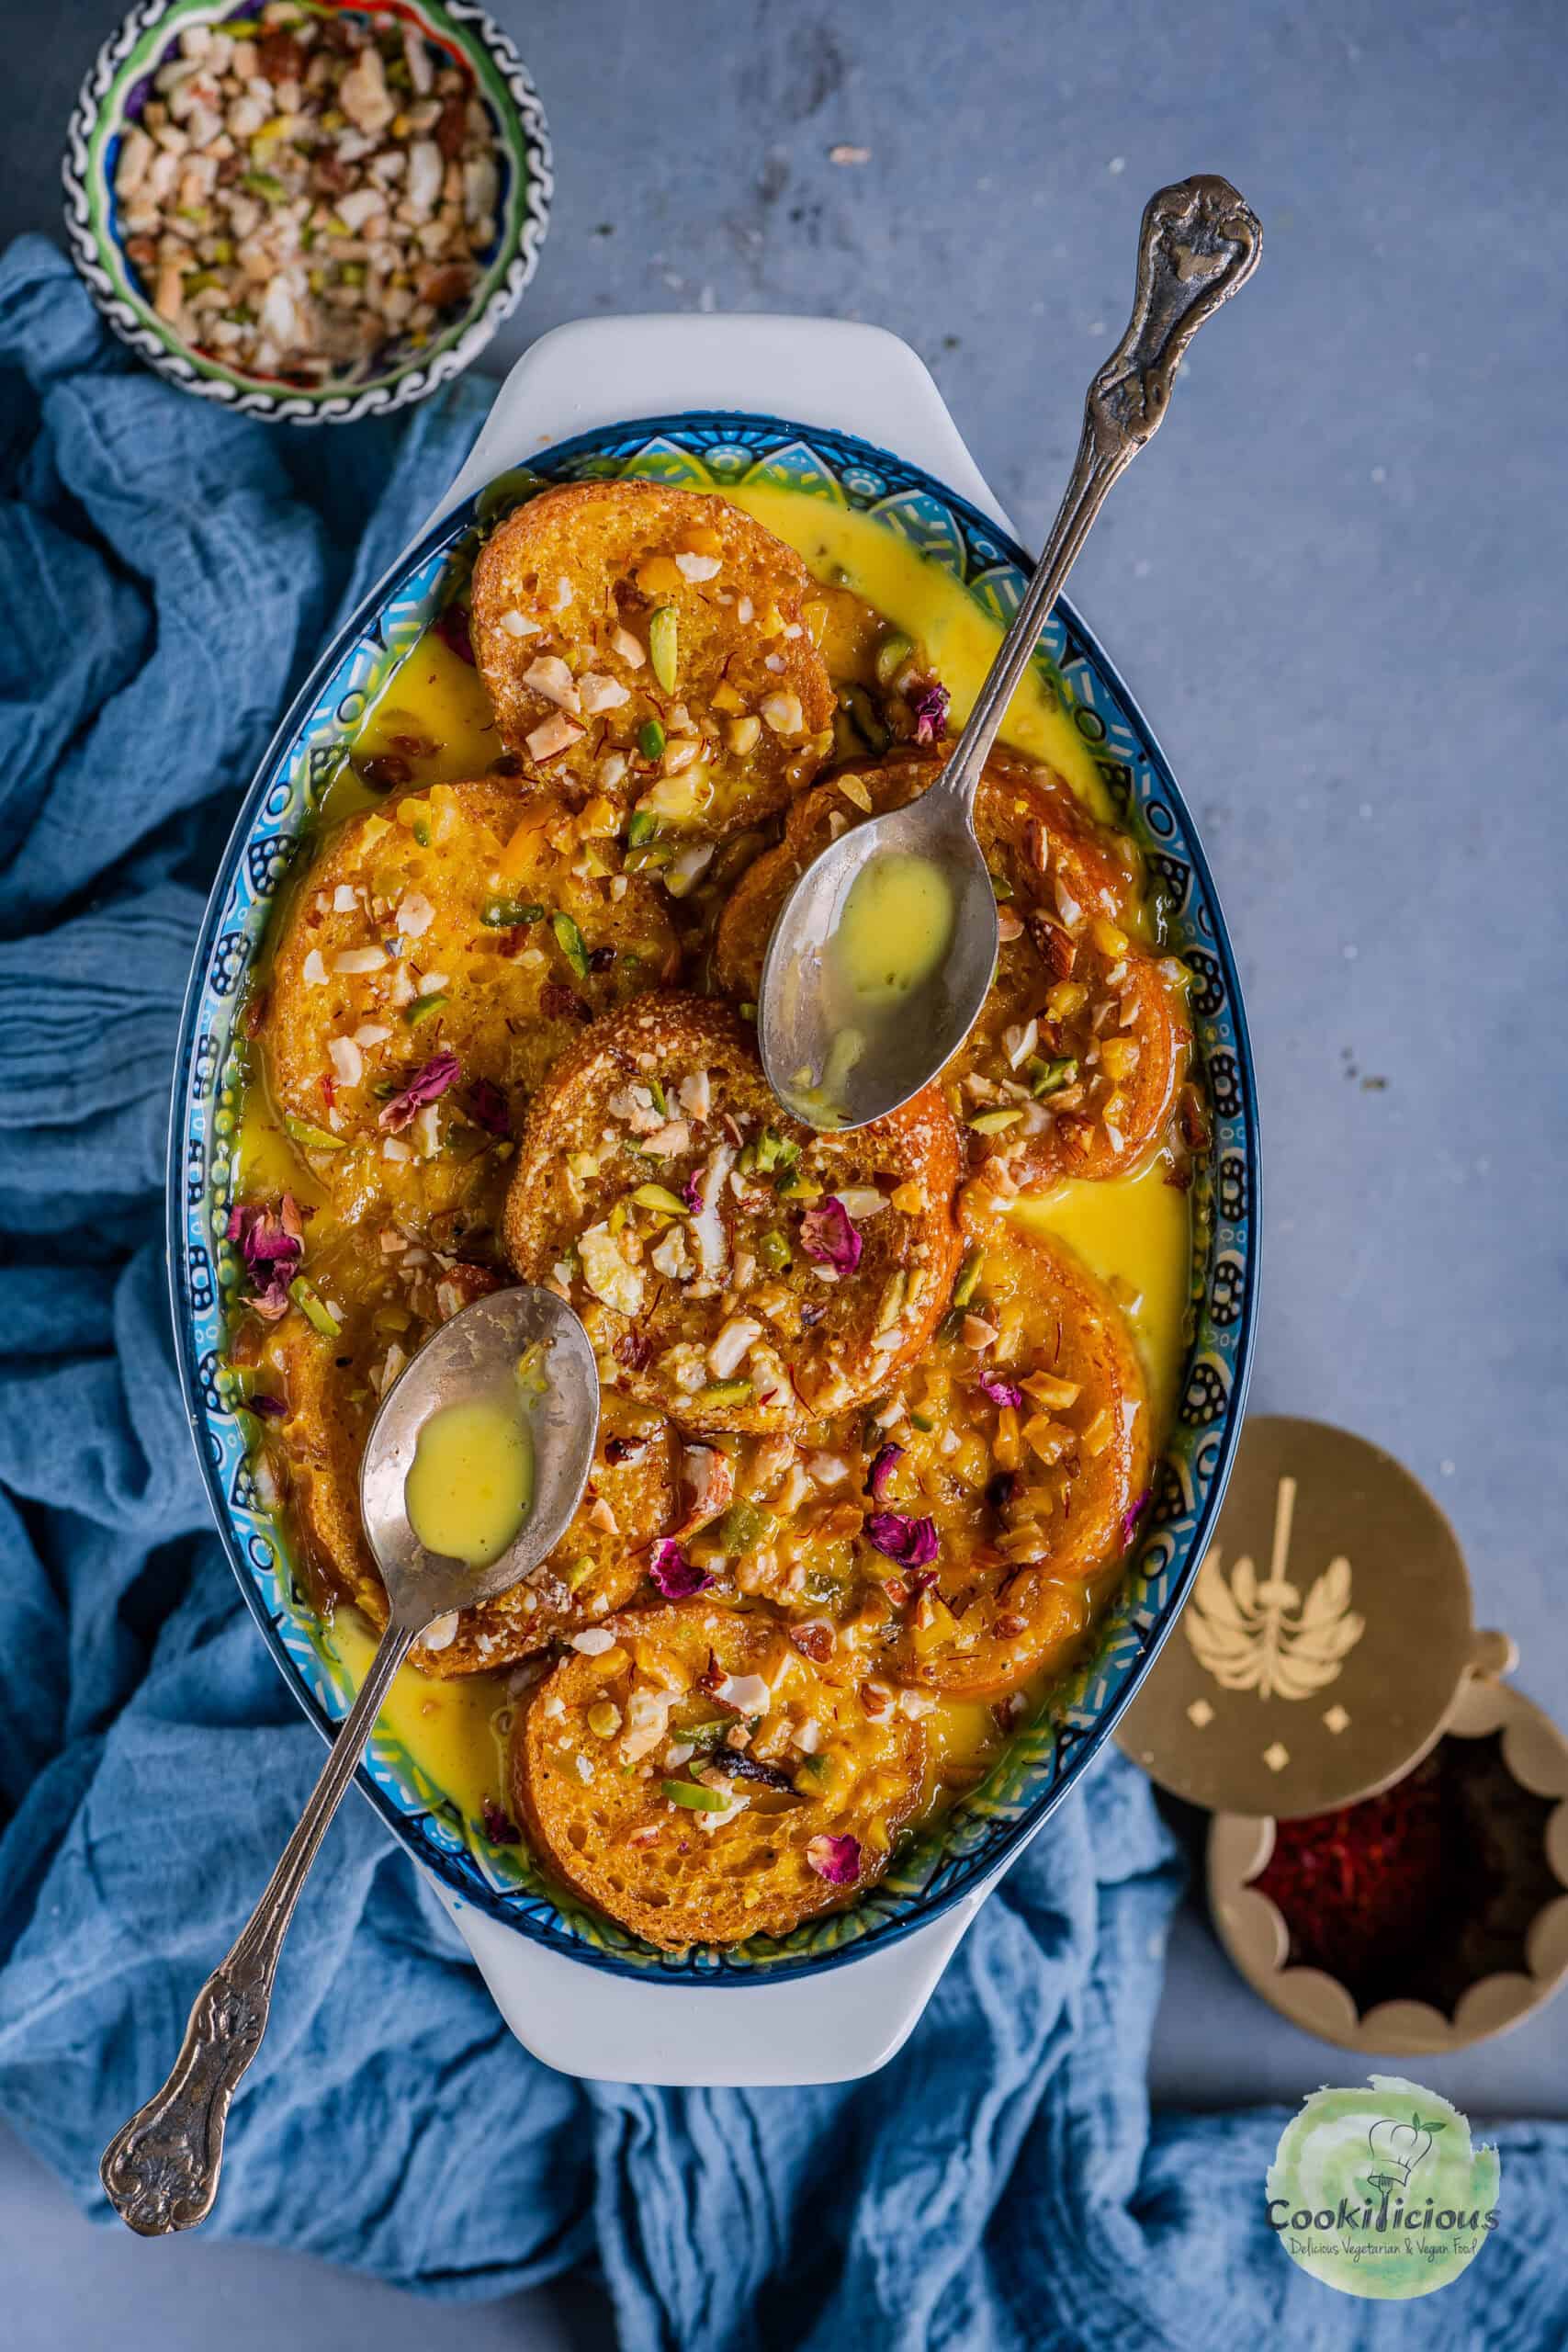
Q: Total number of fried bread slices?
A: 7